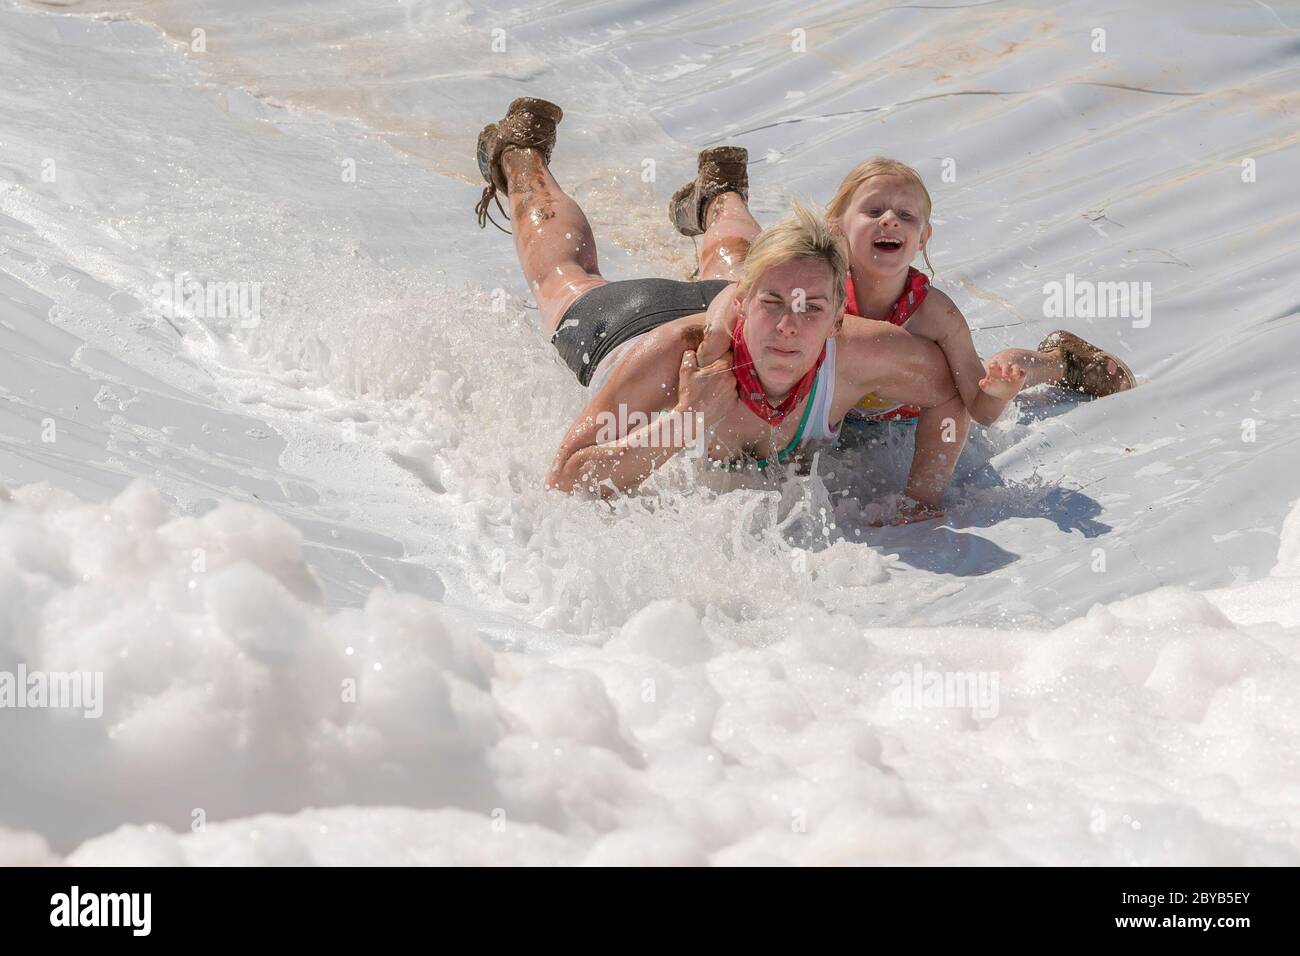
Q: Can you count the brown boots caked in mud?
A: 3